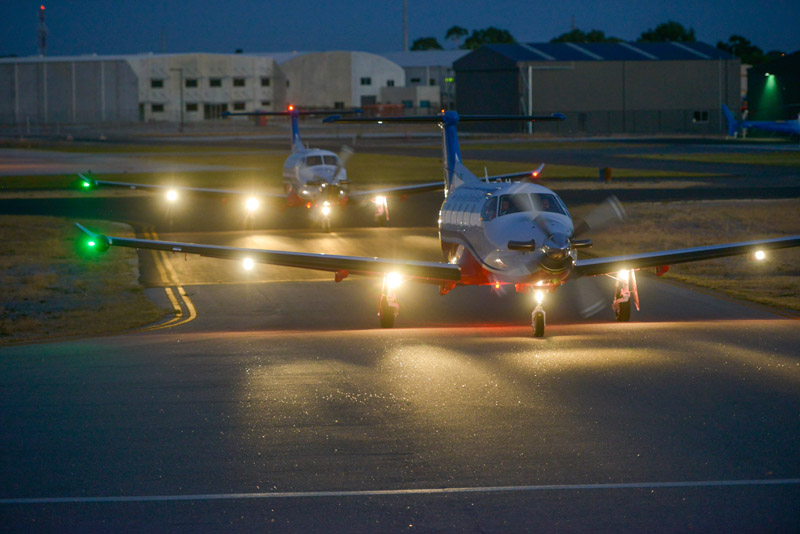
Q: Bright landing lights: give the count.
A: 9